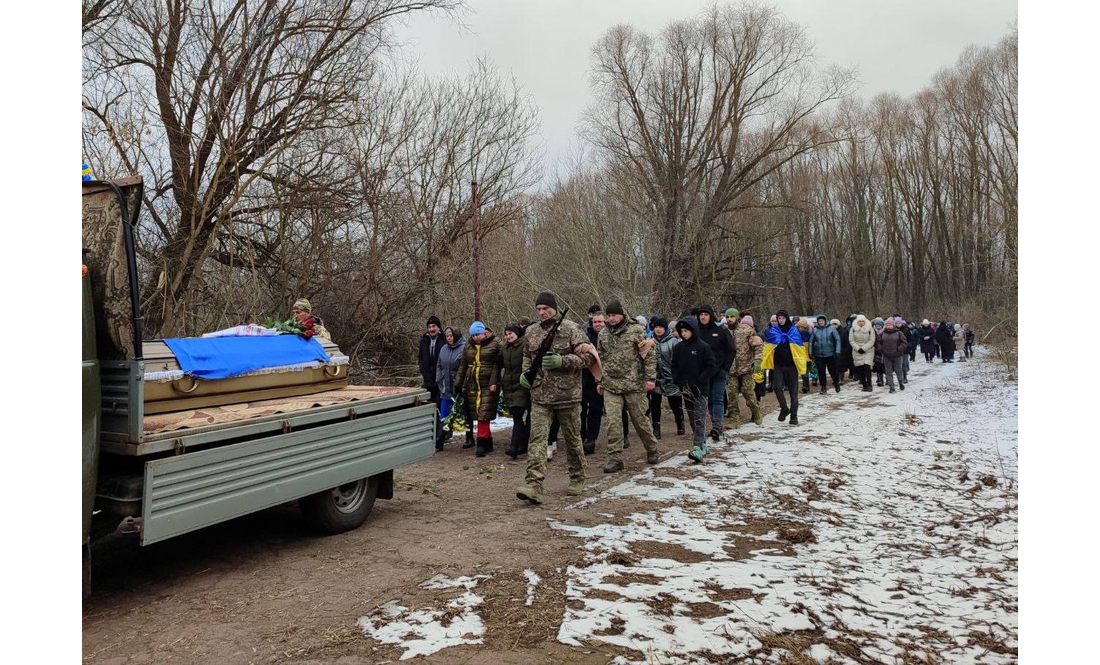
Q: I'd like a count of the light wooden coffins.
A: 1